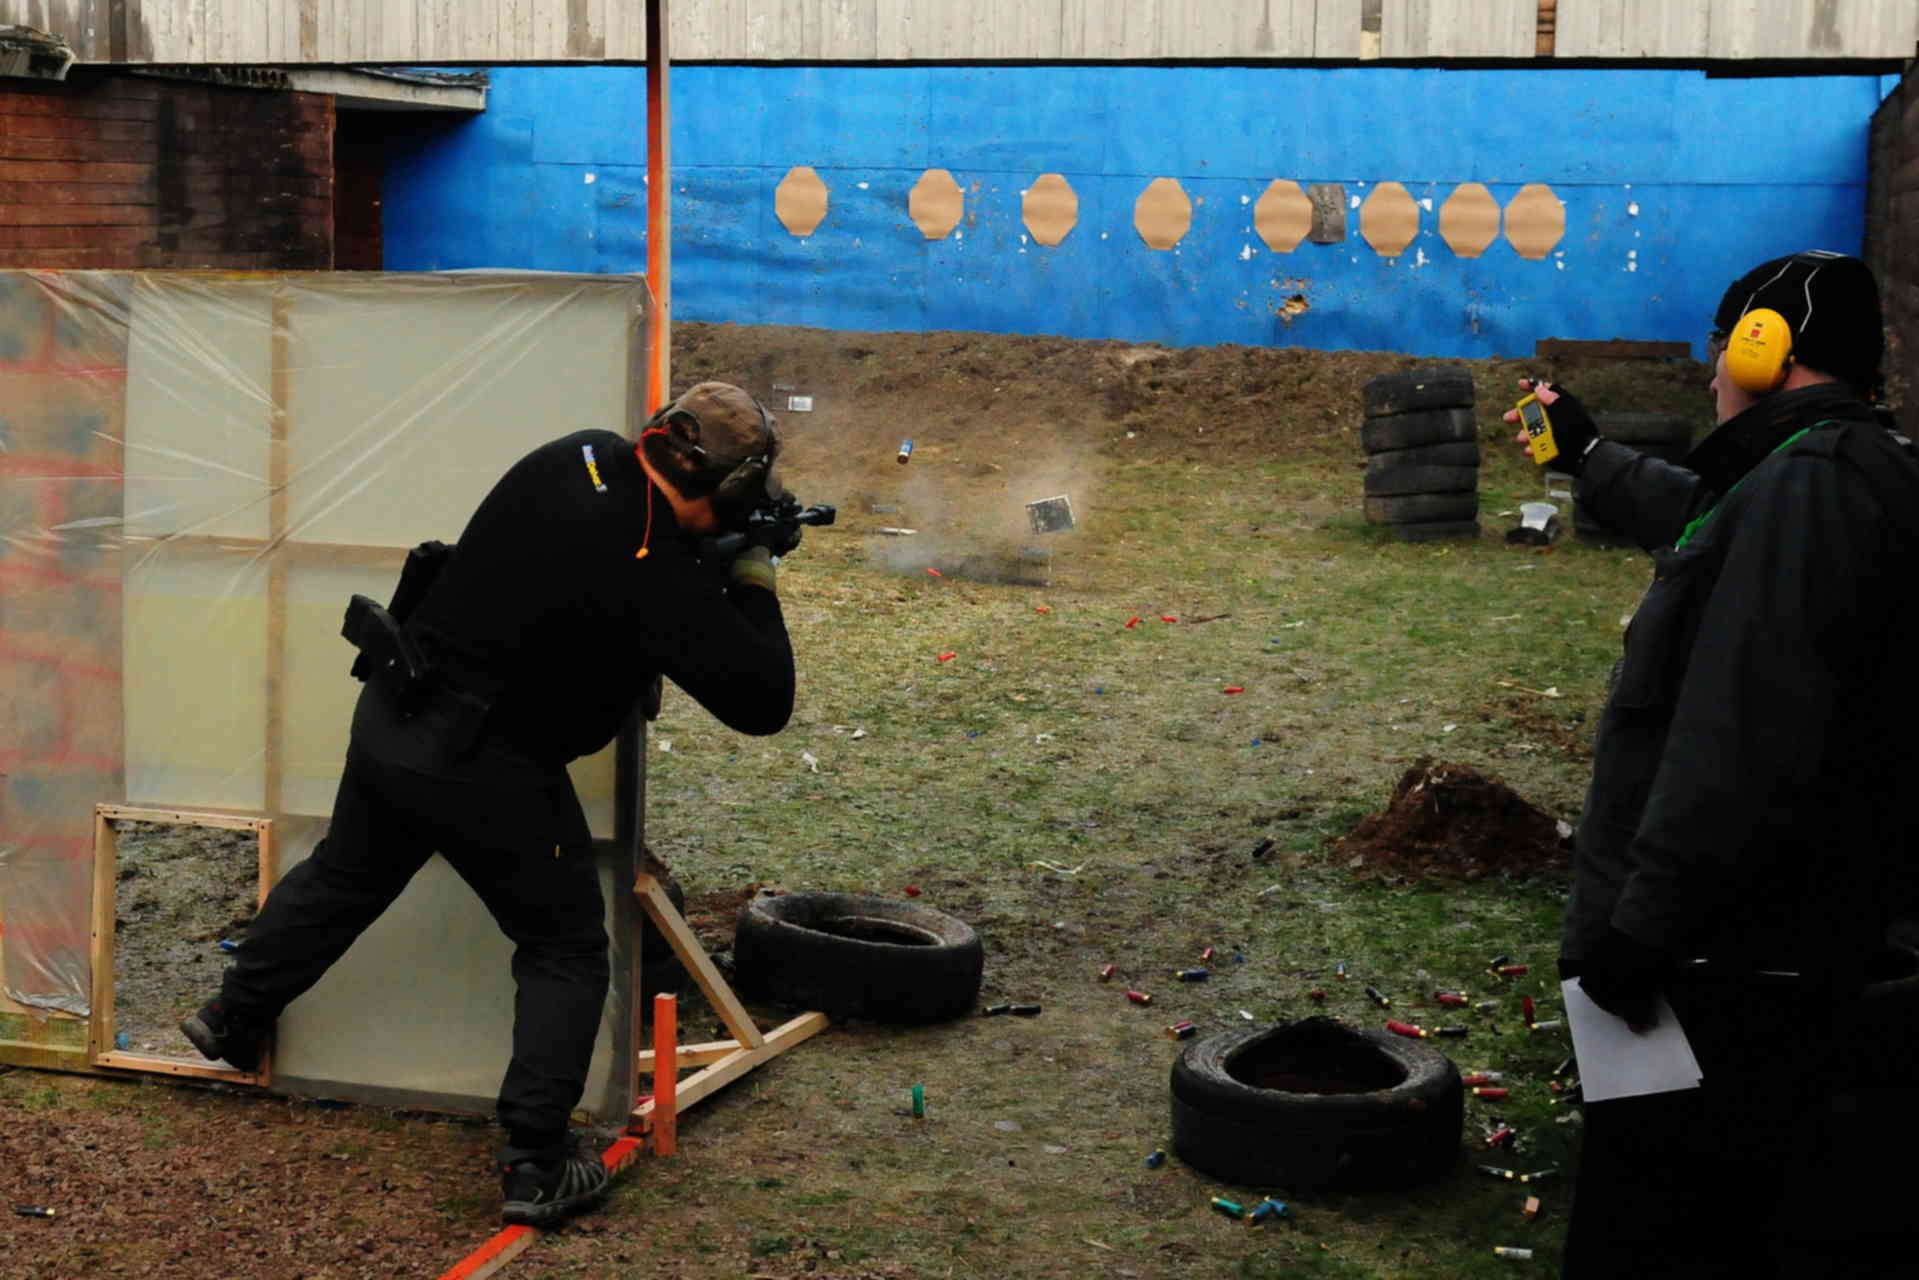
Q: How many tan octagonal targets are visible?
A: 8